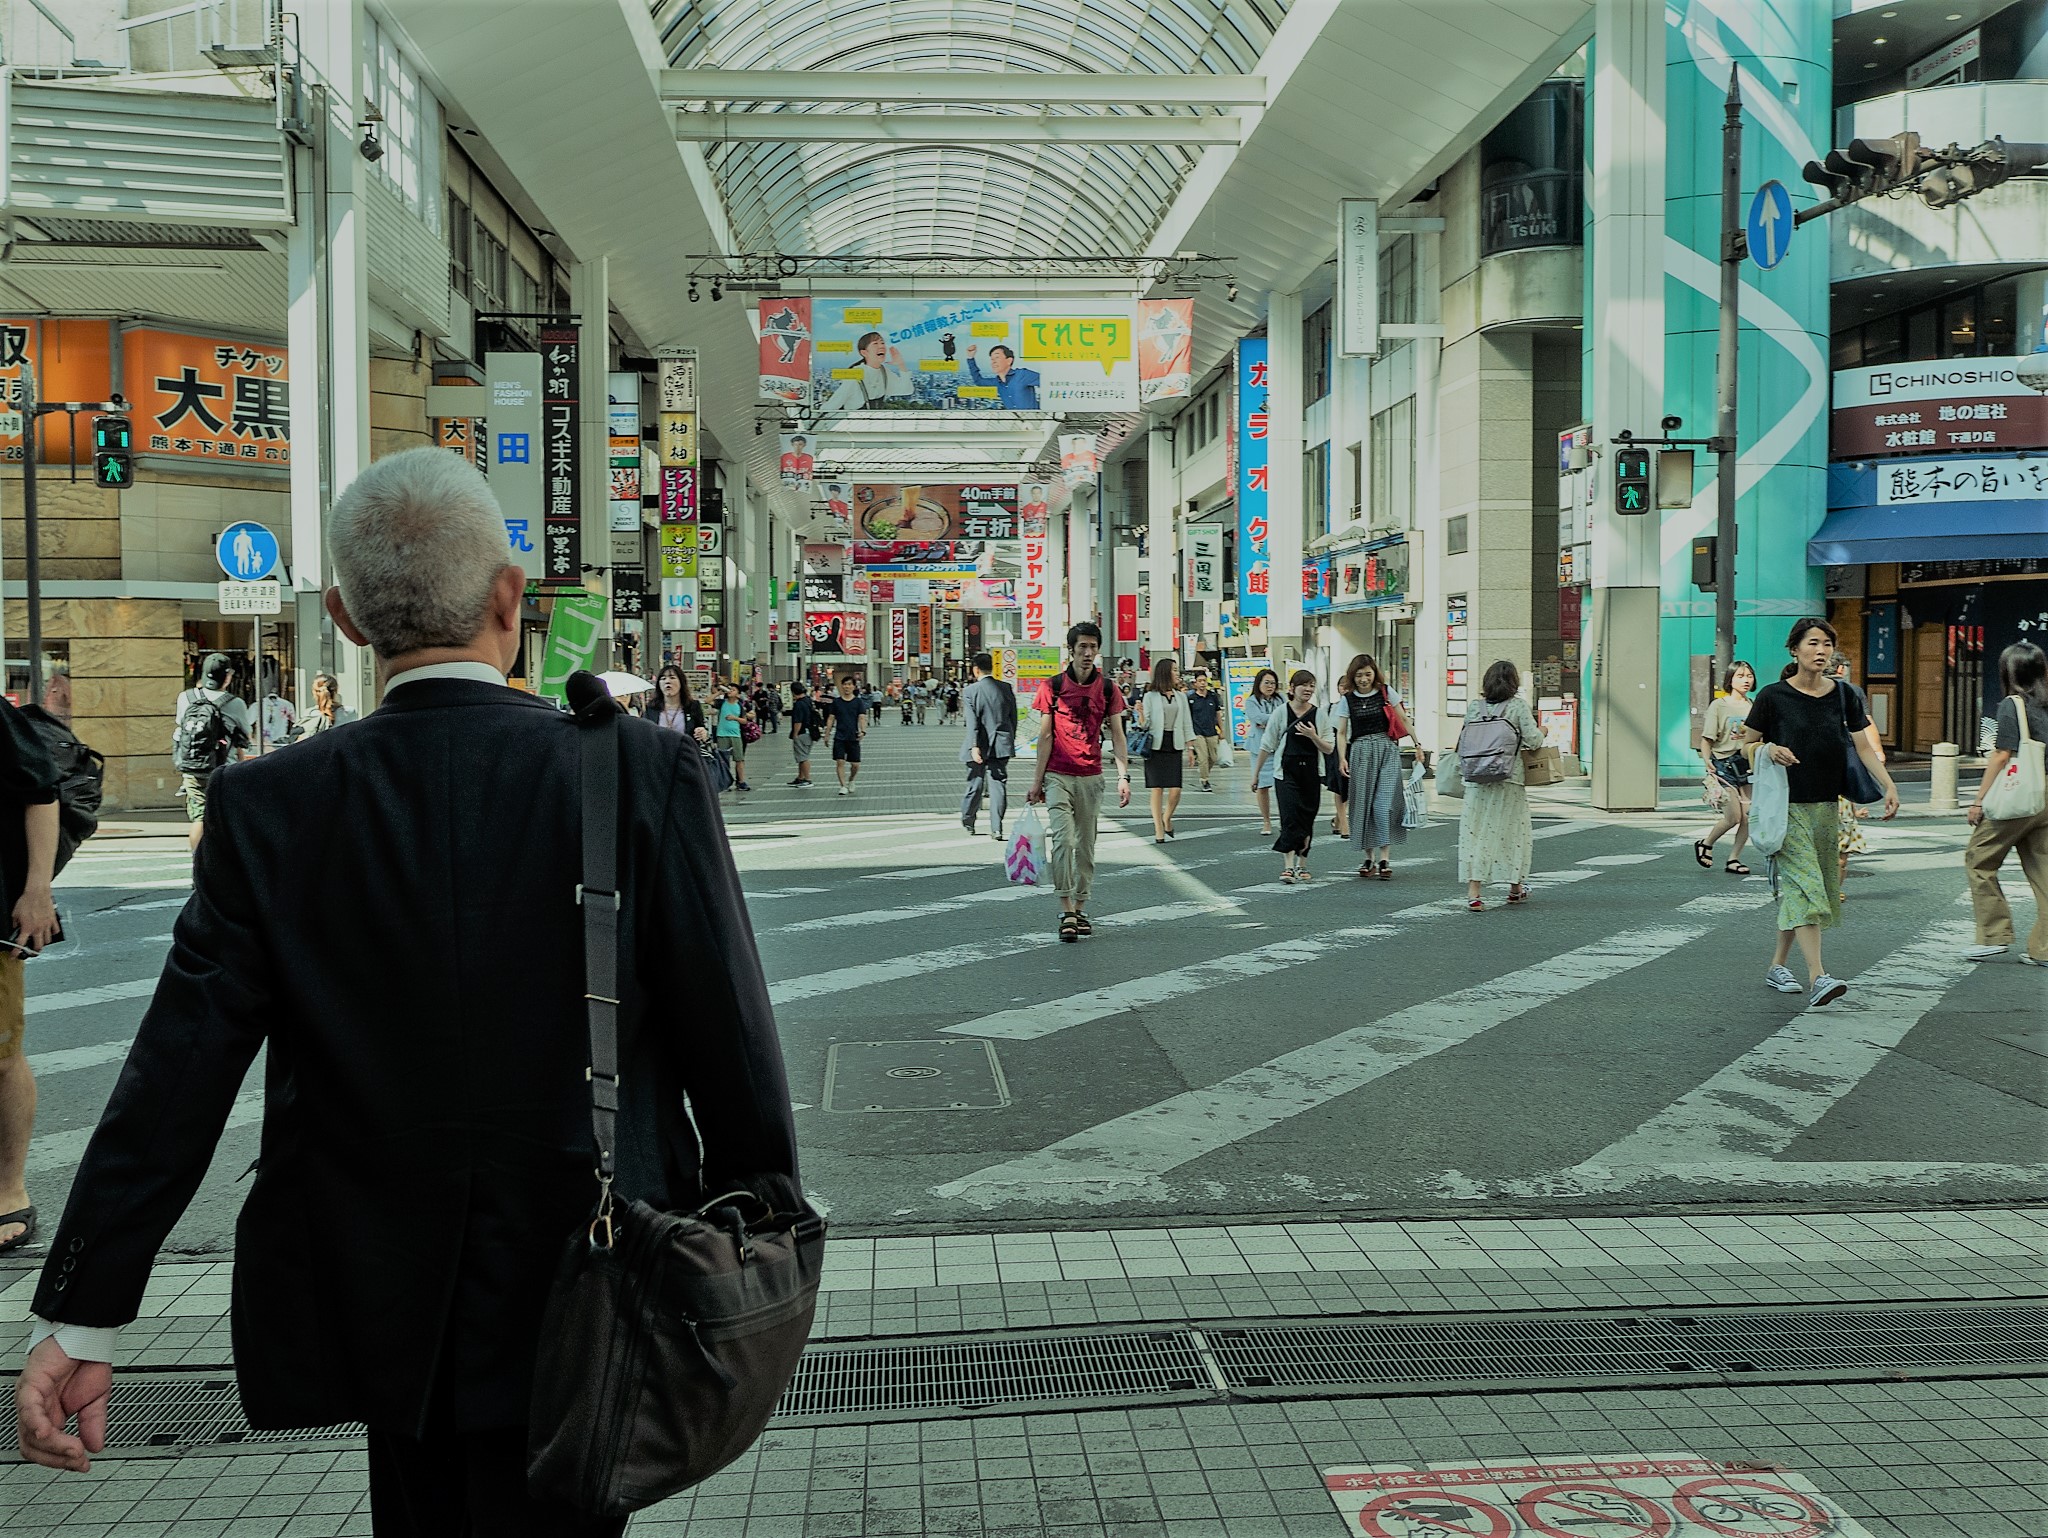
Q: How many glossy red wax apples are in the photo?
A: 0